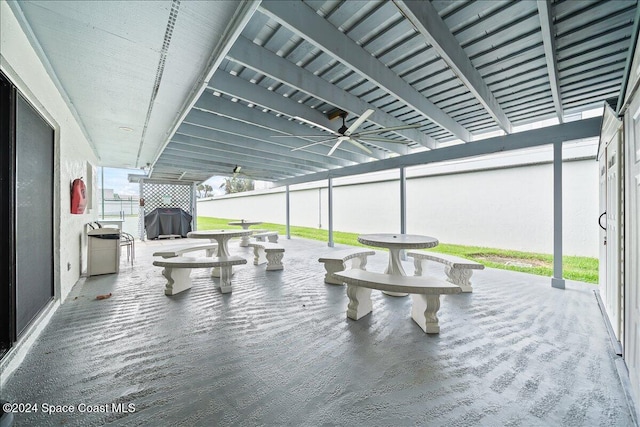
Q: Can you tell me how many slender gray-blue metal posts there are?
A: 4